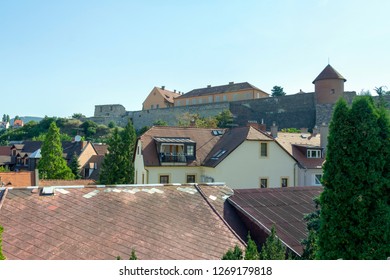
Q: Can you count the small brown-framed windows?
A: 5